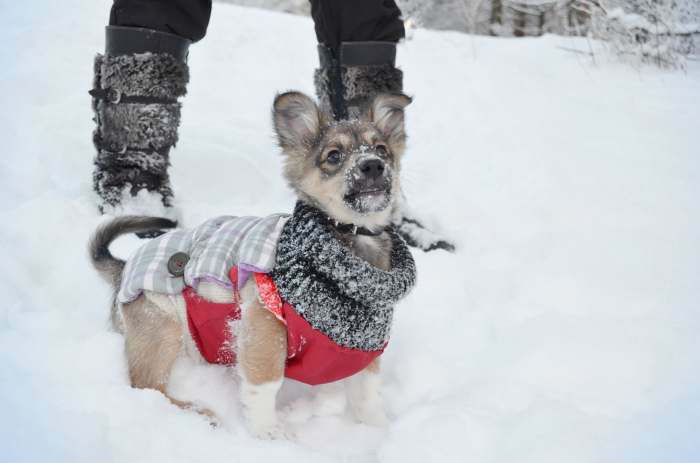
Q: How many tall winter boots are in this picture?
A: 2